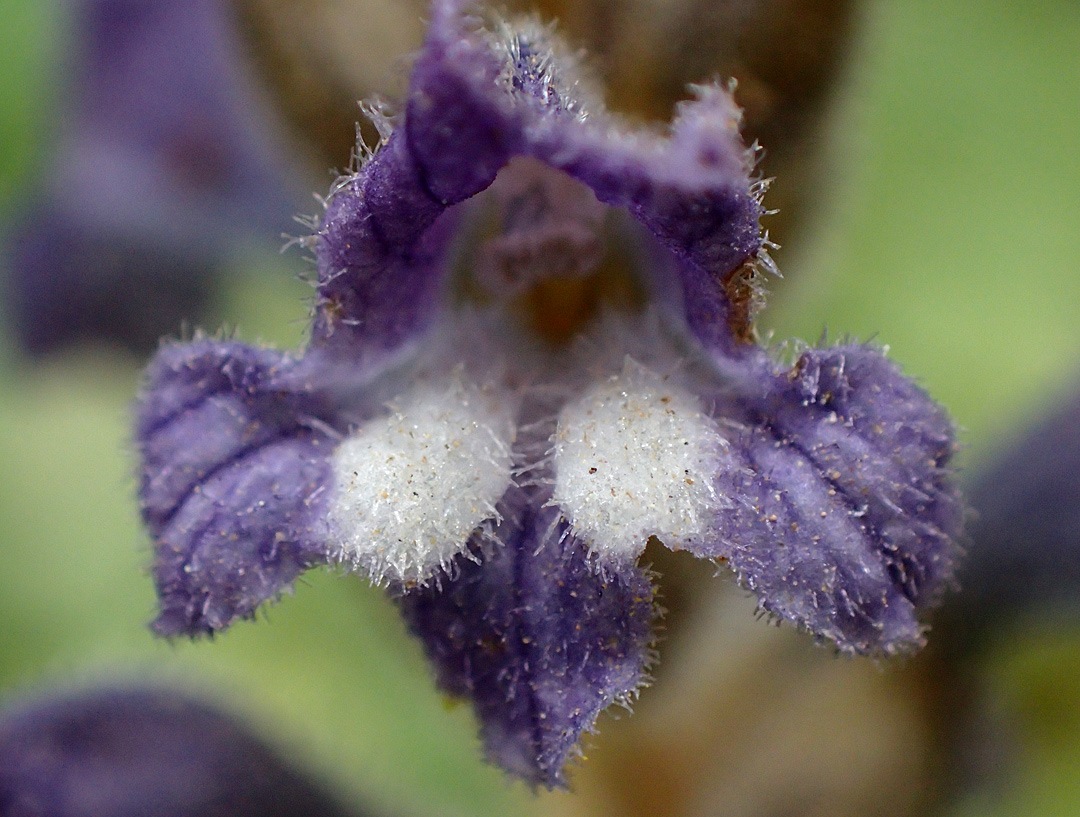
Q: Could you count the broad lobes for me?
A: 3